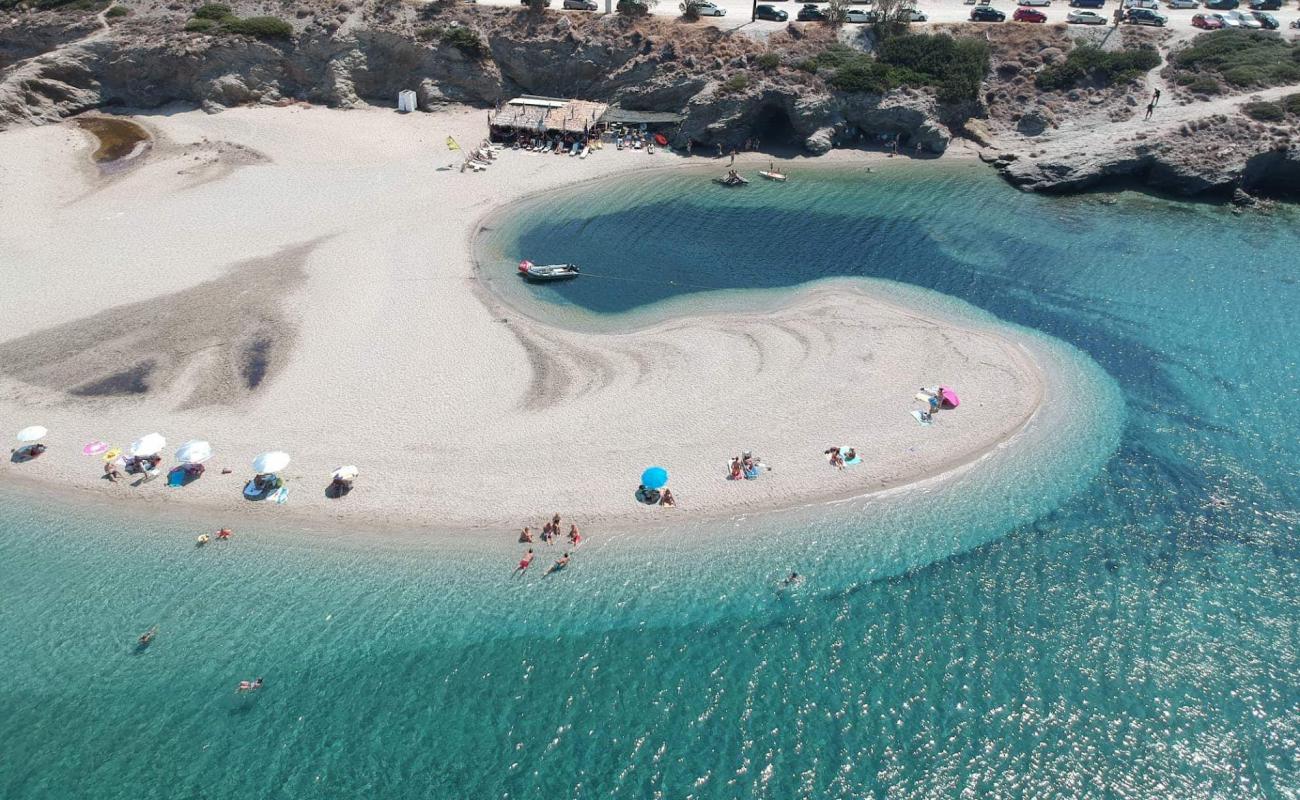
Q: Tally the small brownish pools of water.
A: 1